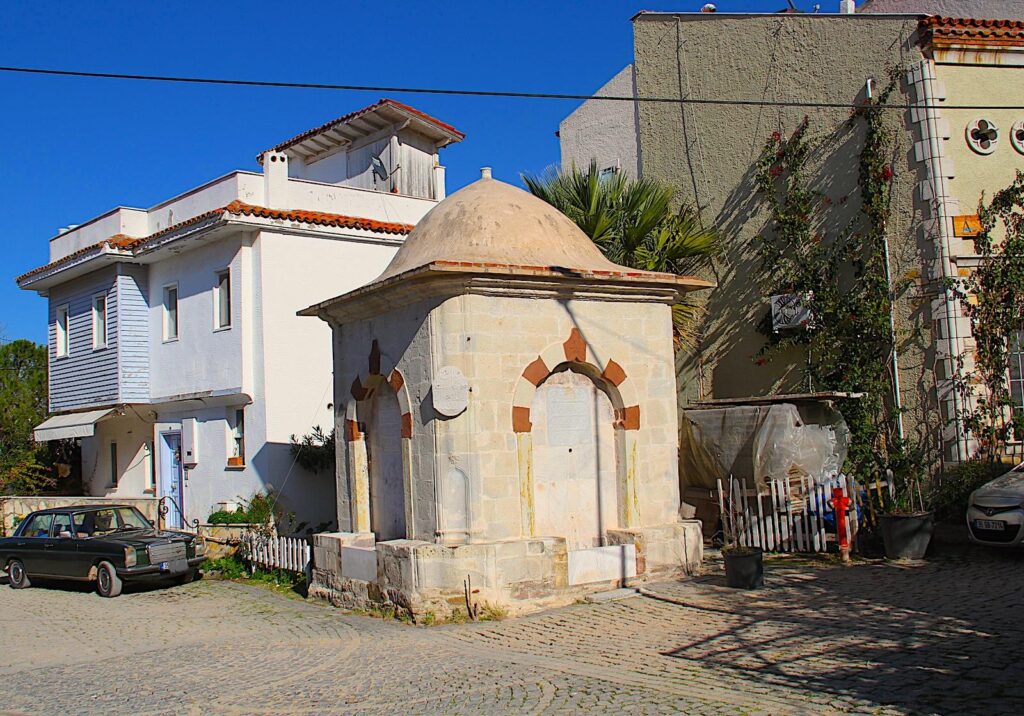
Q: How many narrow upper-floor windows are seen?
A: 4